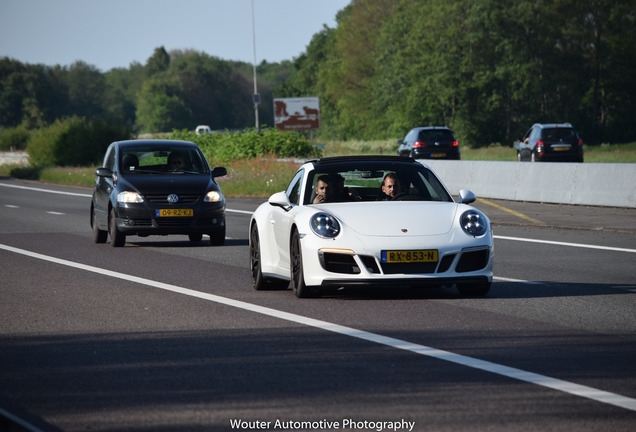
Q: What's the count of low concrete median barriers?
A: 1